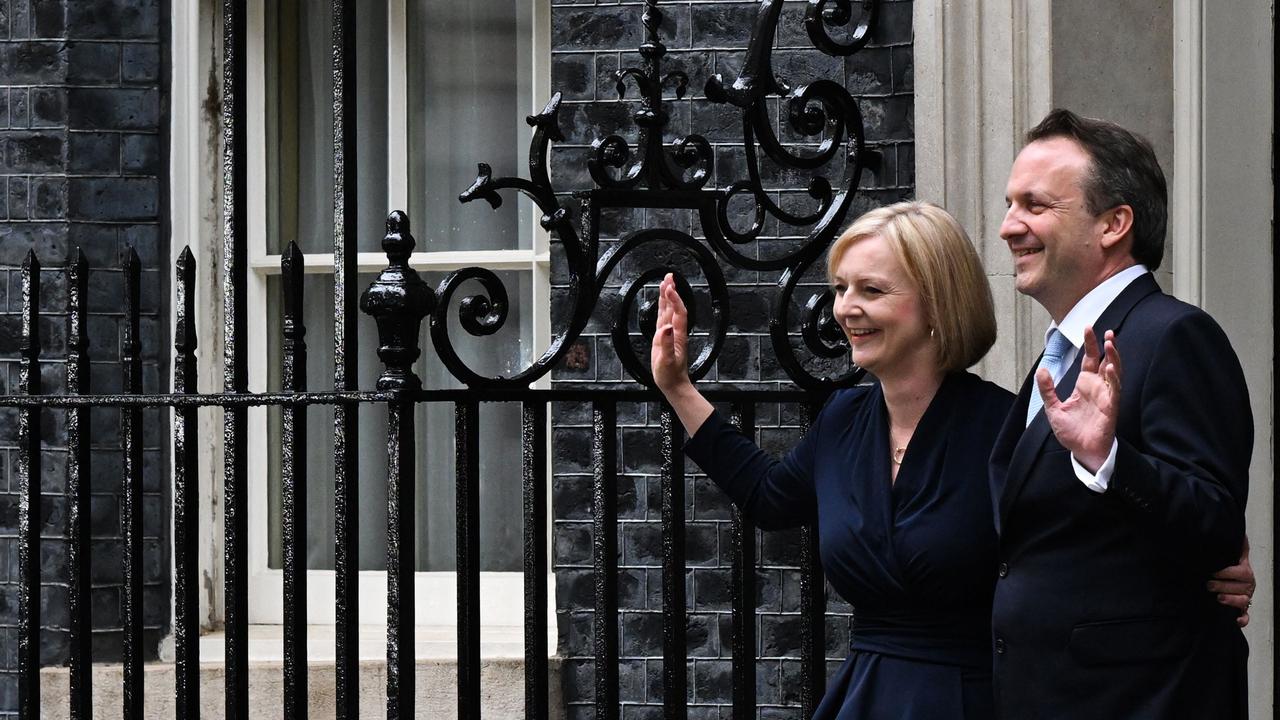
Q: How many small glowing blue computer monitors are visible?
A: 0